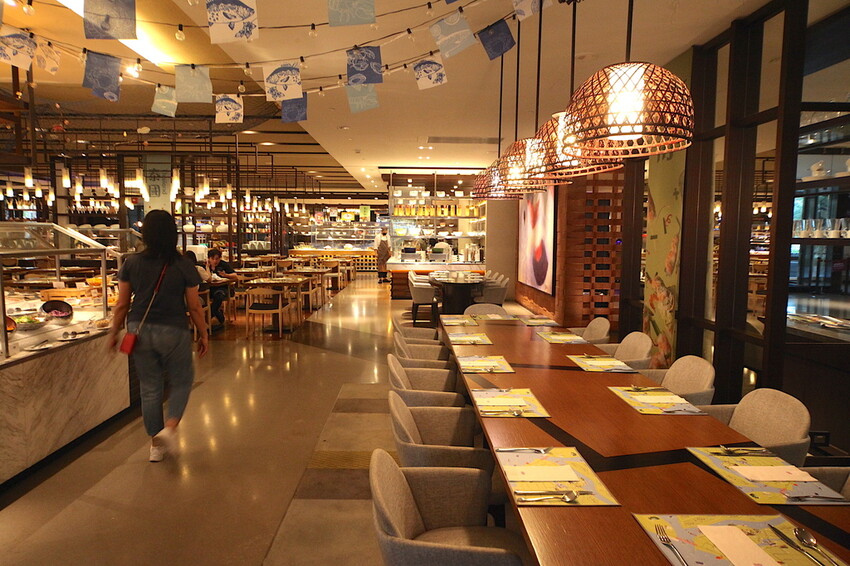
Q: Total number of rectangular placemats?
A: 12